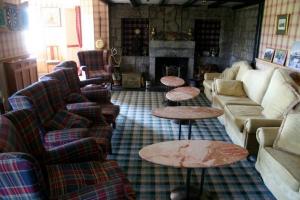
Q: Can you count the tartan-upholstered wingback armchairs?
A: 5